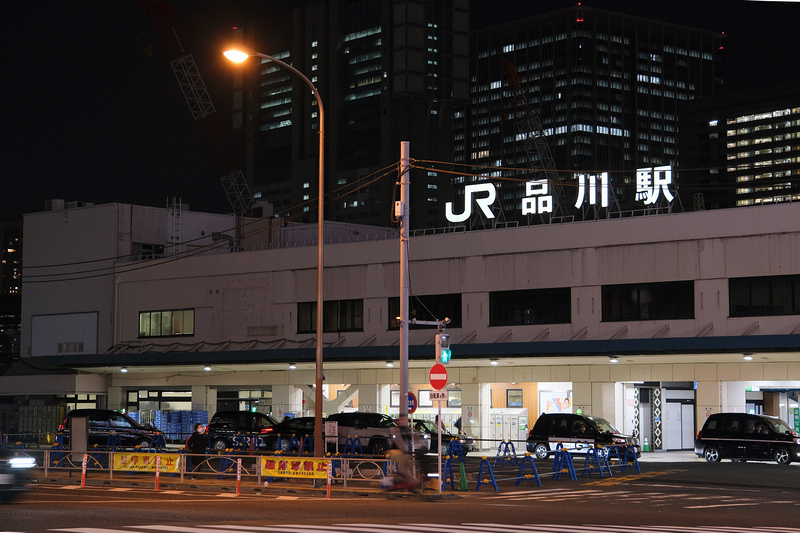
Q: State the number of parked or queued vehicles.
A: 7